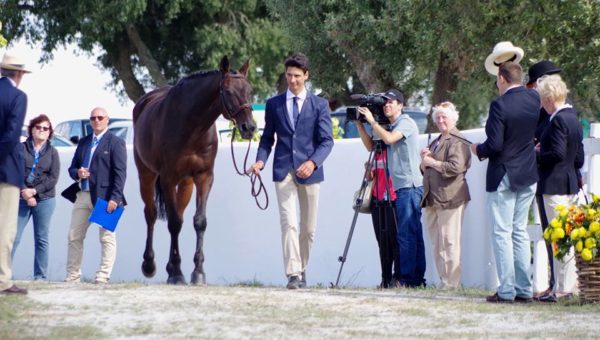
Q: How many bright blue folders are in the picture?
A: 1